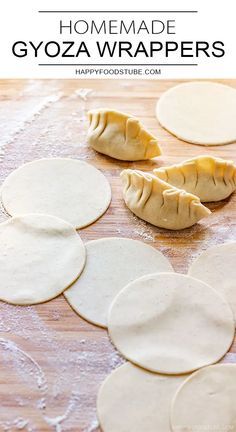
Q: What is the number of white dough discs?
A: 8